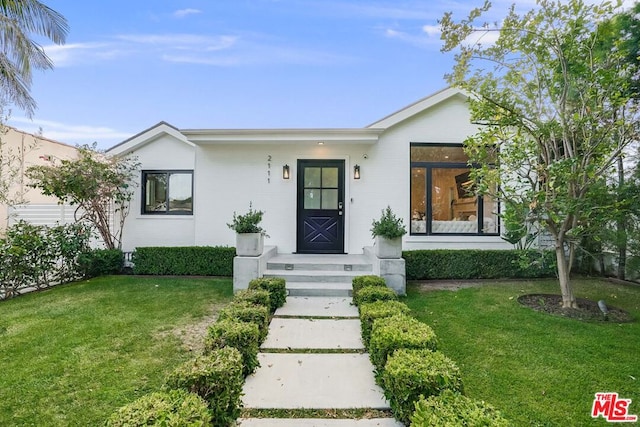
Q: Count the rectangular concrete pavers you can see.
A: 4